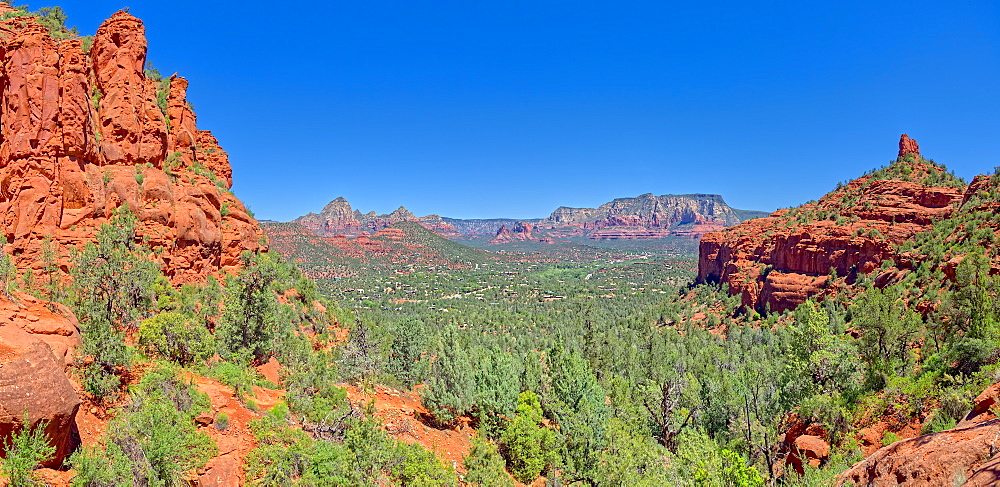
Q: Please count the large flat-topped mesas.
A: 1